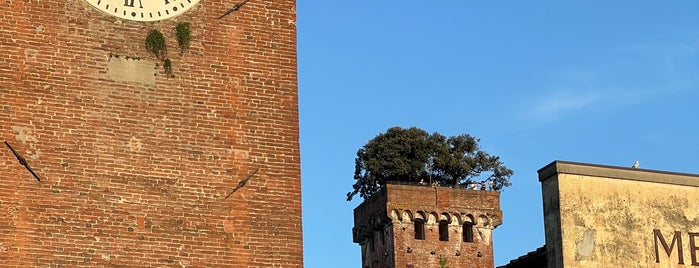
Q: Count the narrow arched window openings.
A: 3